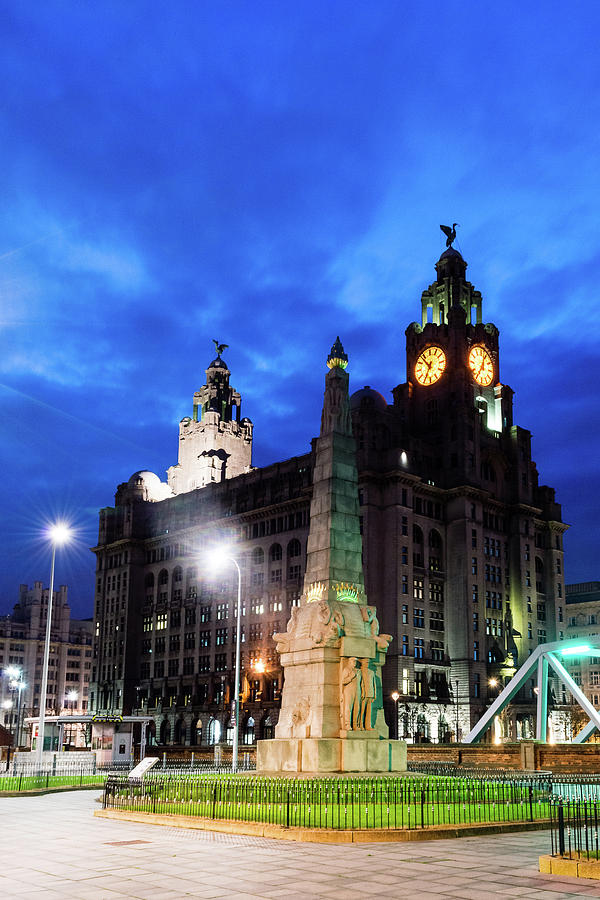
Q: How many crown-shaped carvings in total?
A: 2